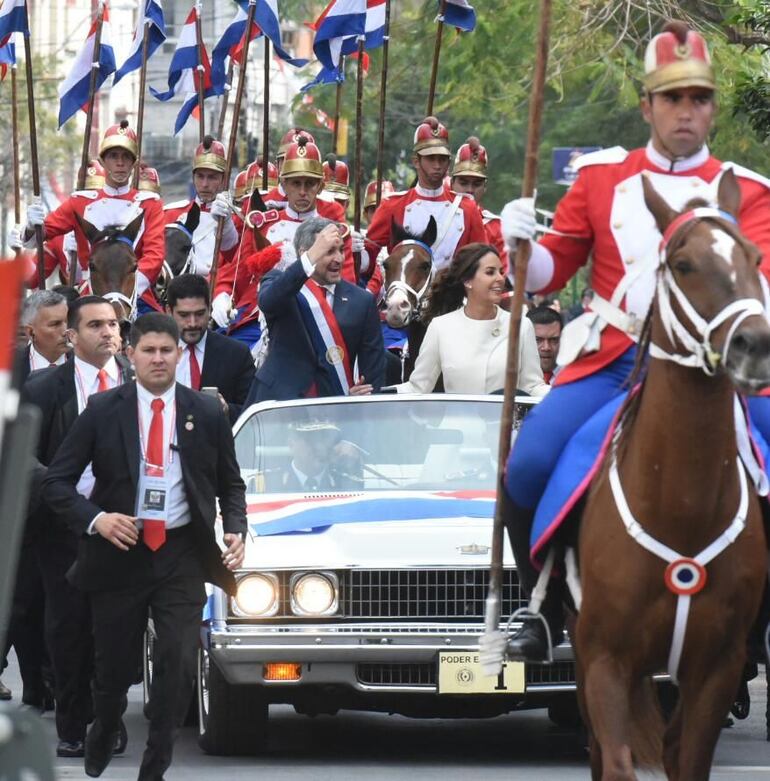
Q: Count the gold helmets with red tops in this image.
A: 13